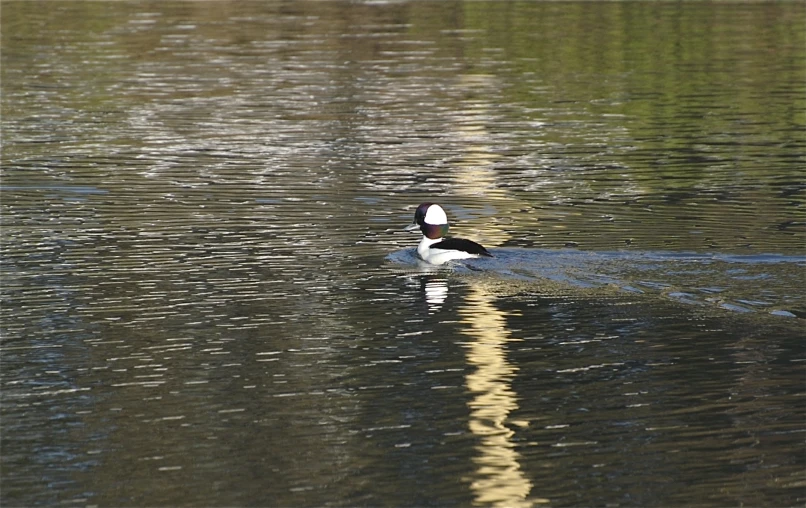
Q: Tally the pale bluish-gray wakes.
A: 1